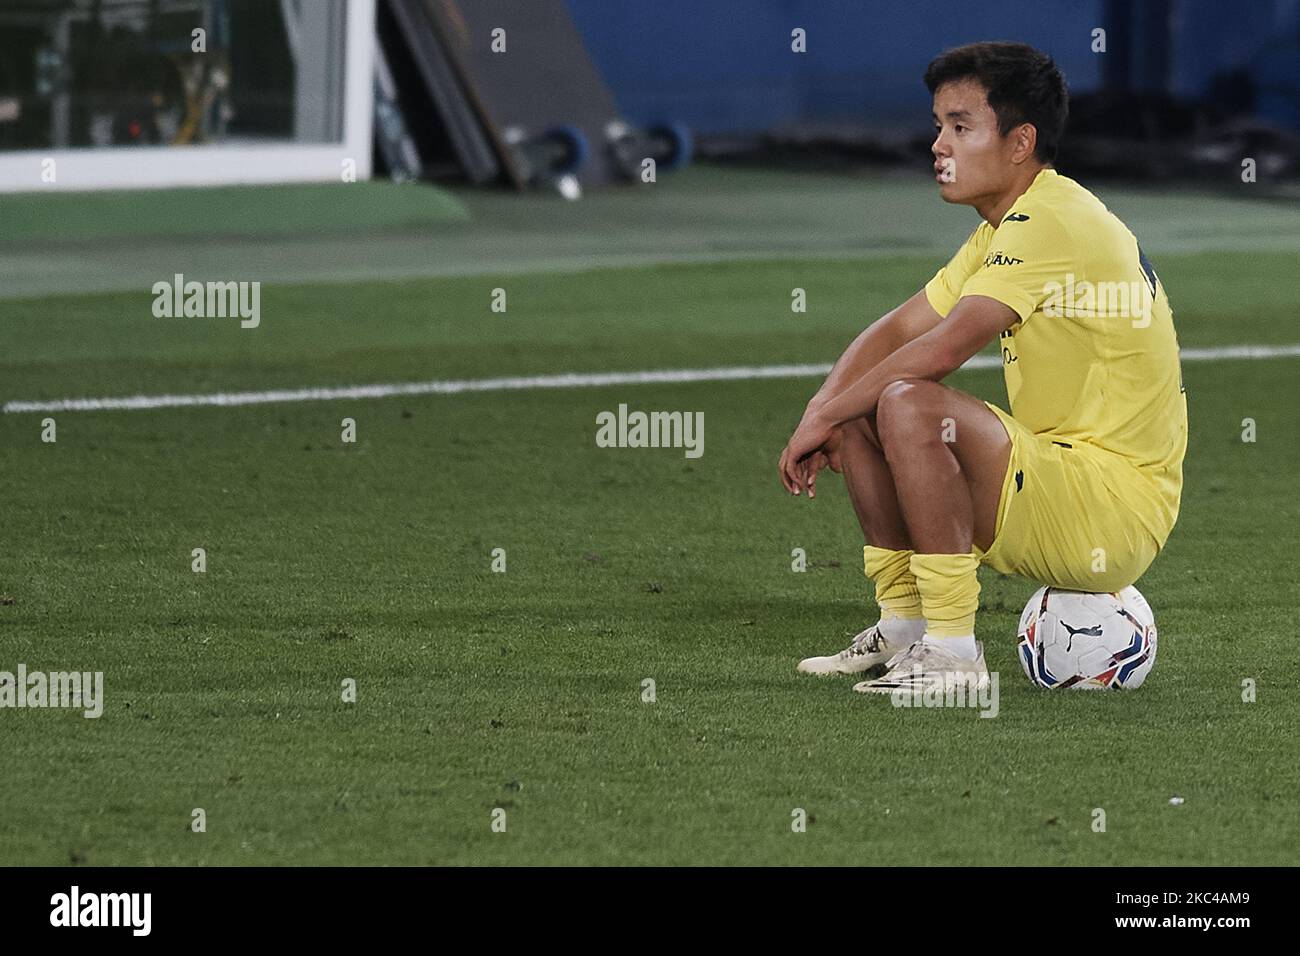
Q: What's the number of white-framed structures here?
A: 1